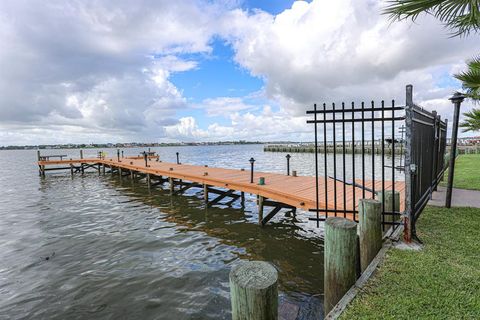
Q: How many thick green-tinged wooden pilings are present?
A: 4